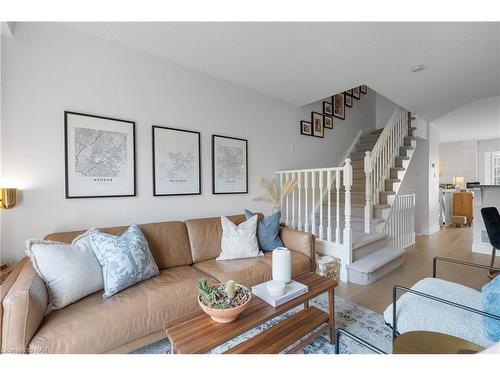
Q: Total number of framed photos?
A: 12